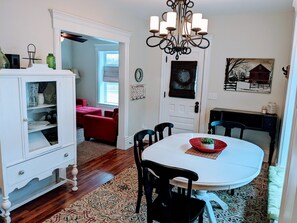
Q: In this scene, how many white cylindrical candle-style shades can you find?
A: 6